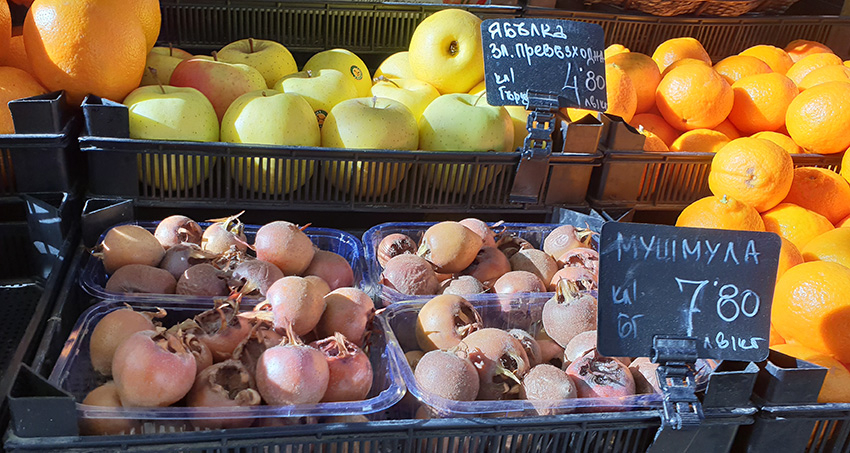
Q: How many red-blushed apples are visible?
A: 1